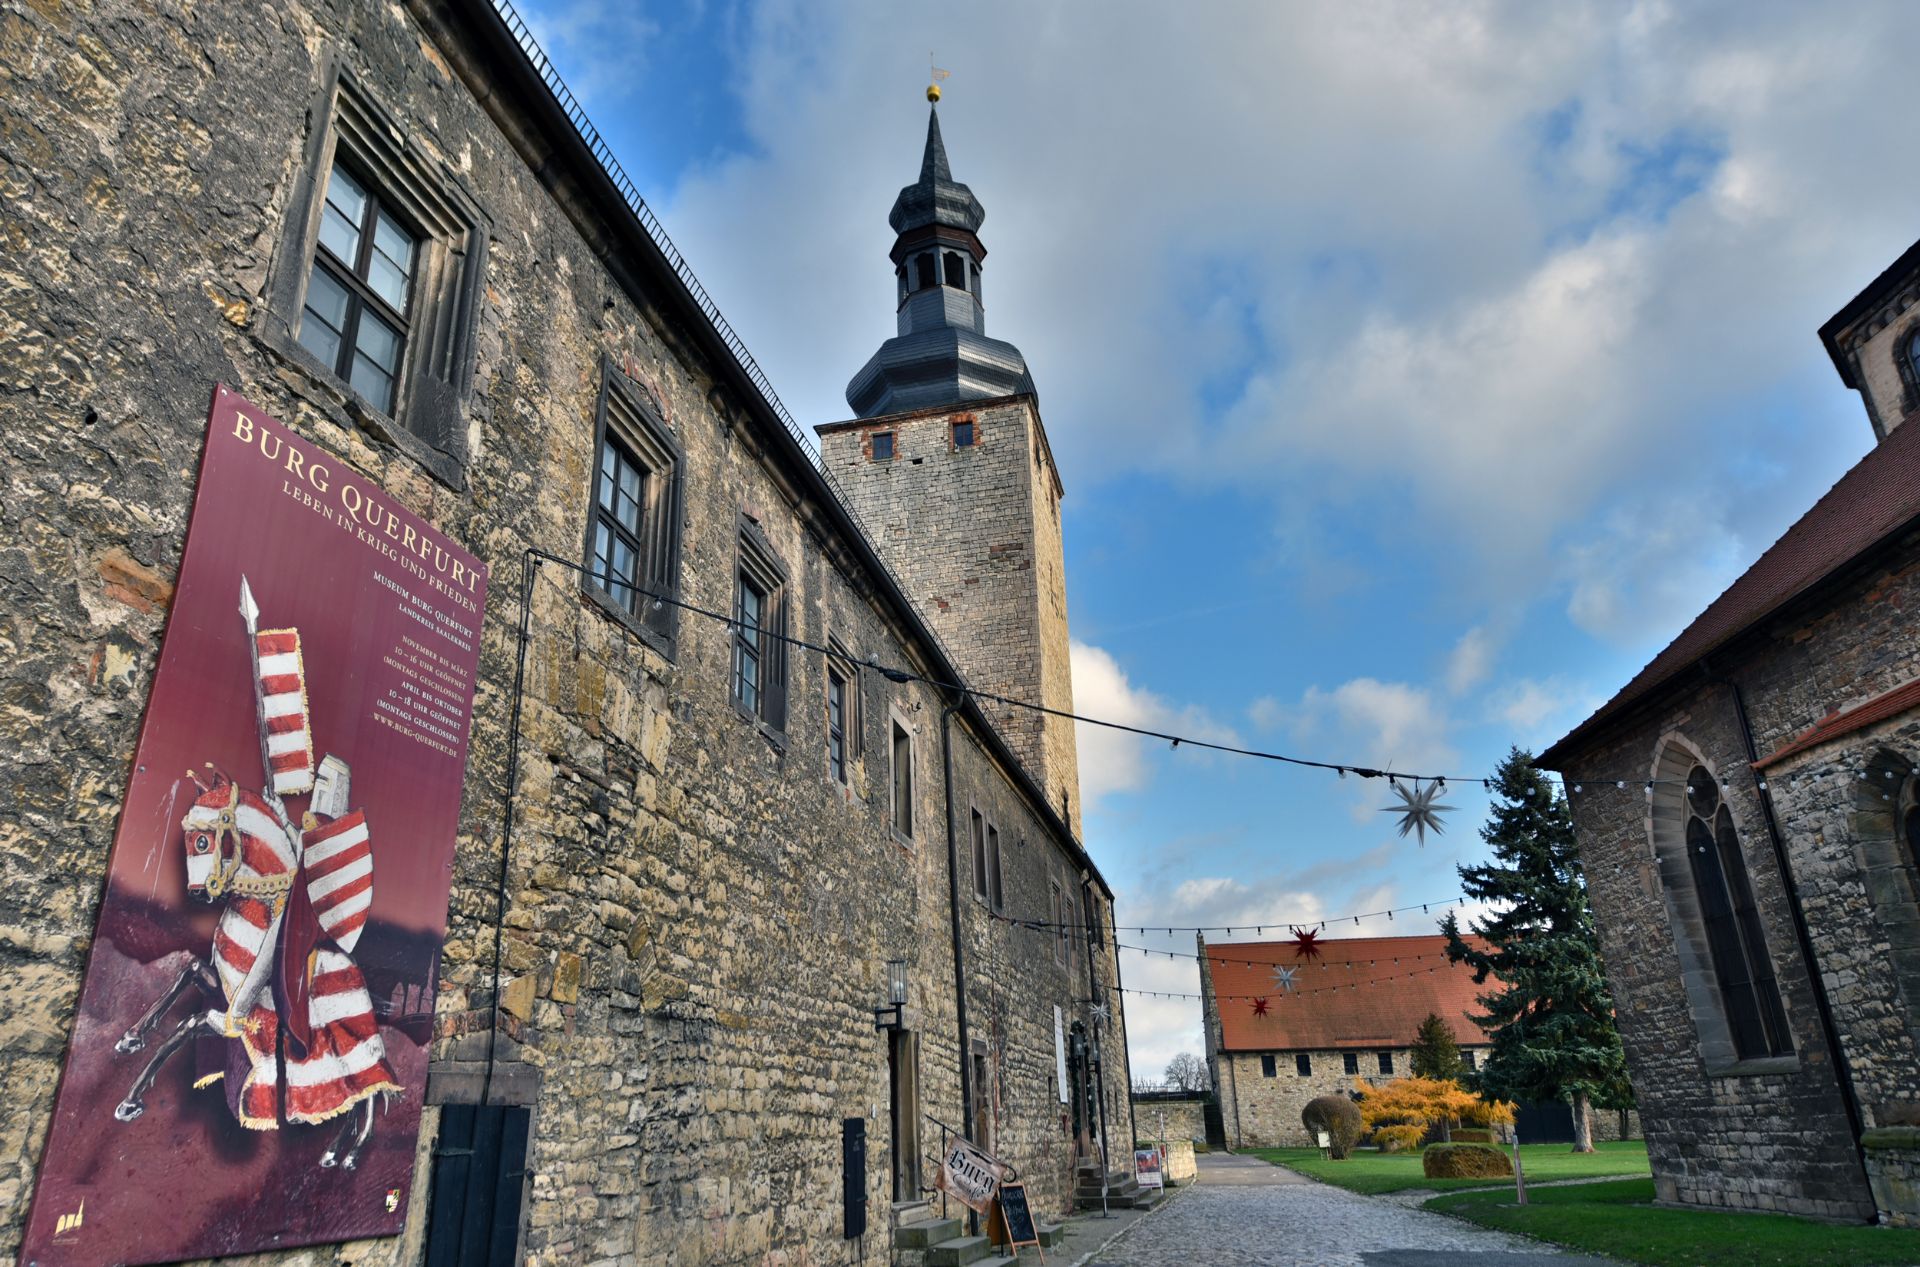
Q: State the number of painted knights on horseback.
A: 1